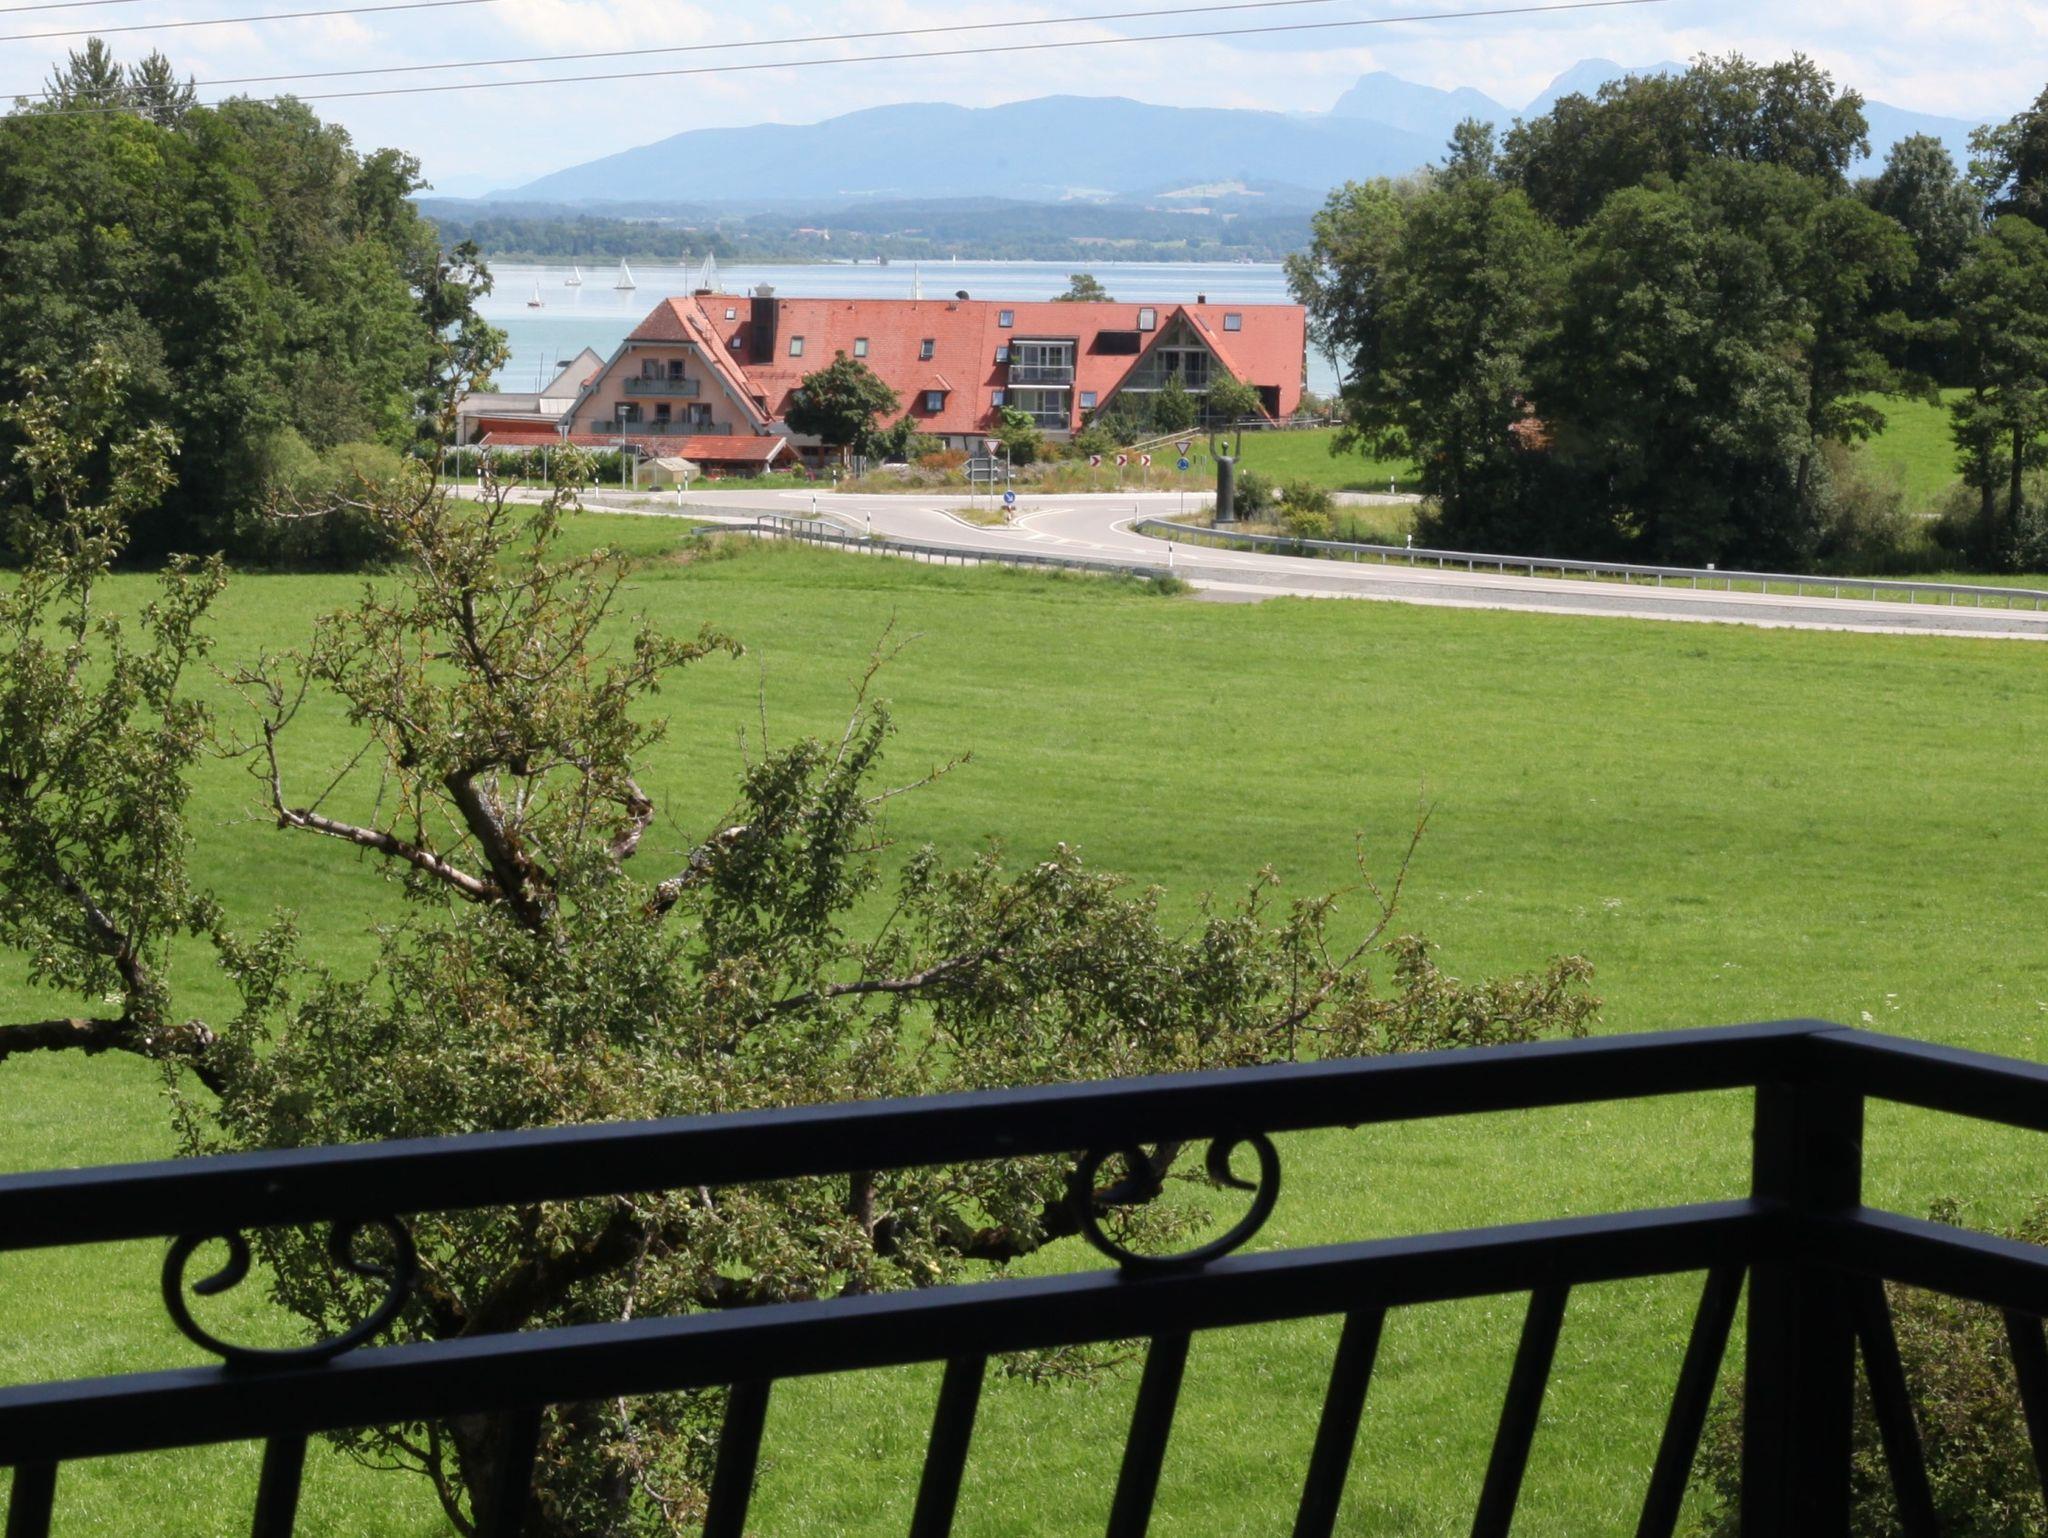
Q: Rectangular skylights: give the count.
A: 11